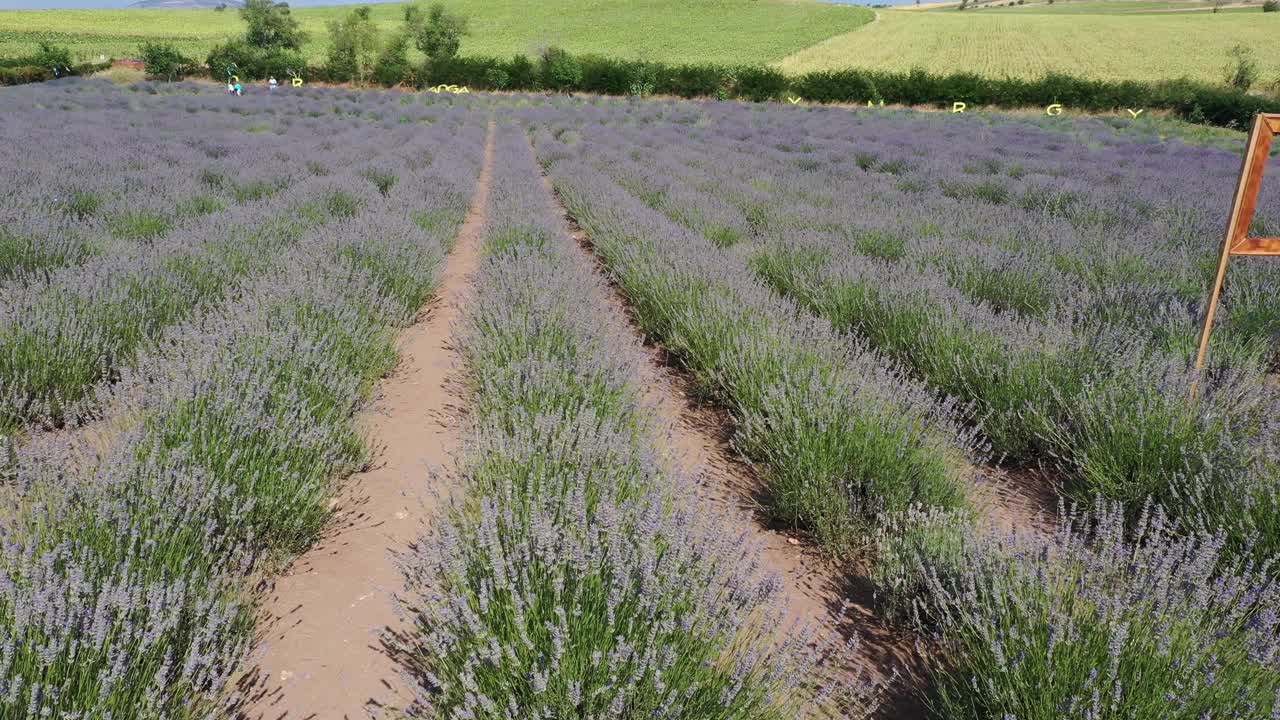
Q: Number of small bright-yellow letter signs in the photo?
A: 11